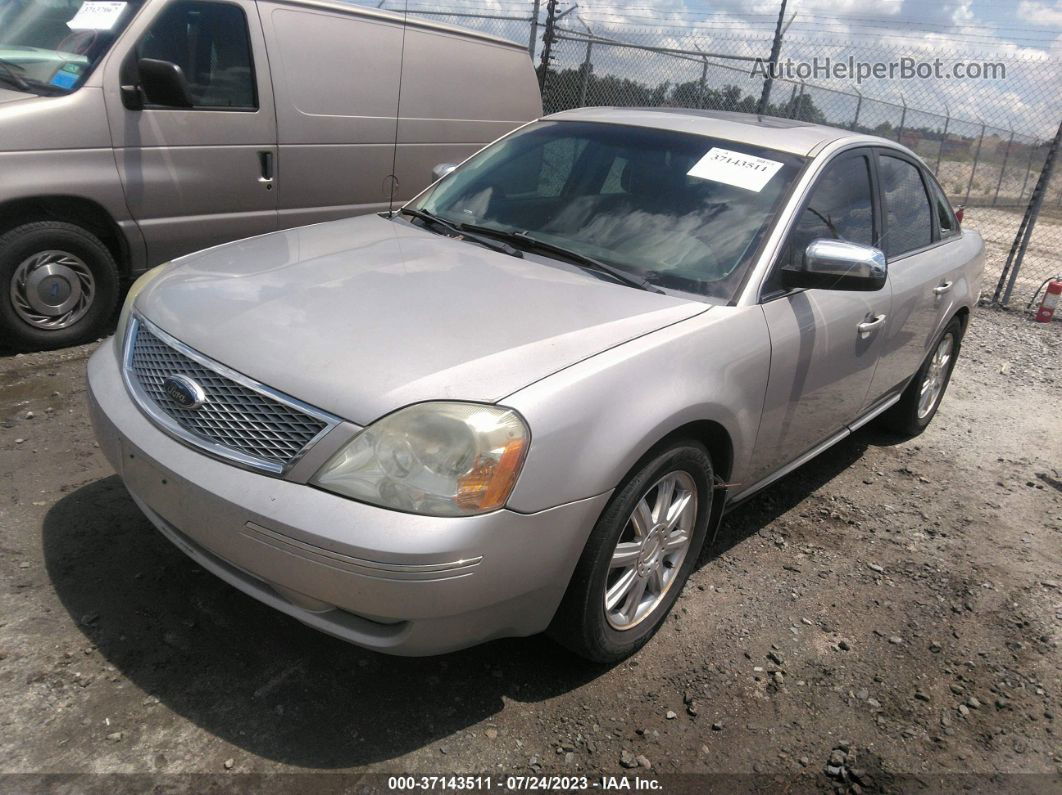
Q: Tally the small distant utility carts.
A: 0